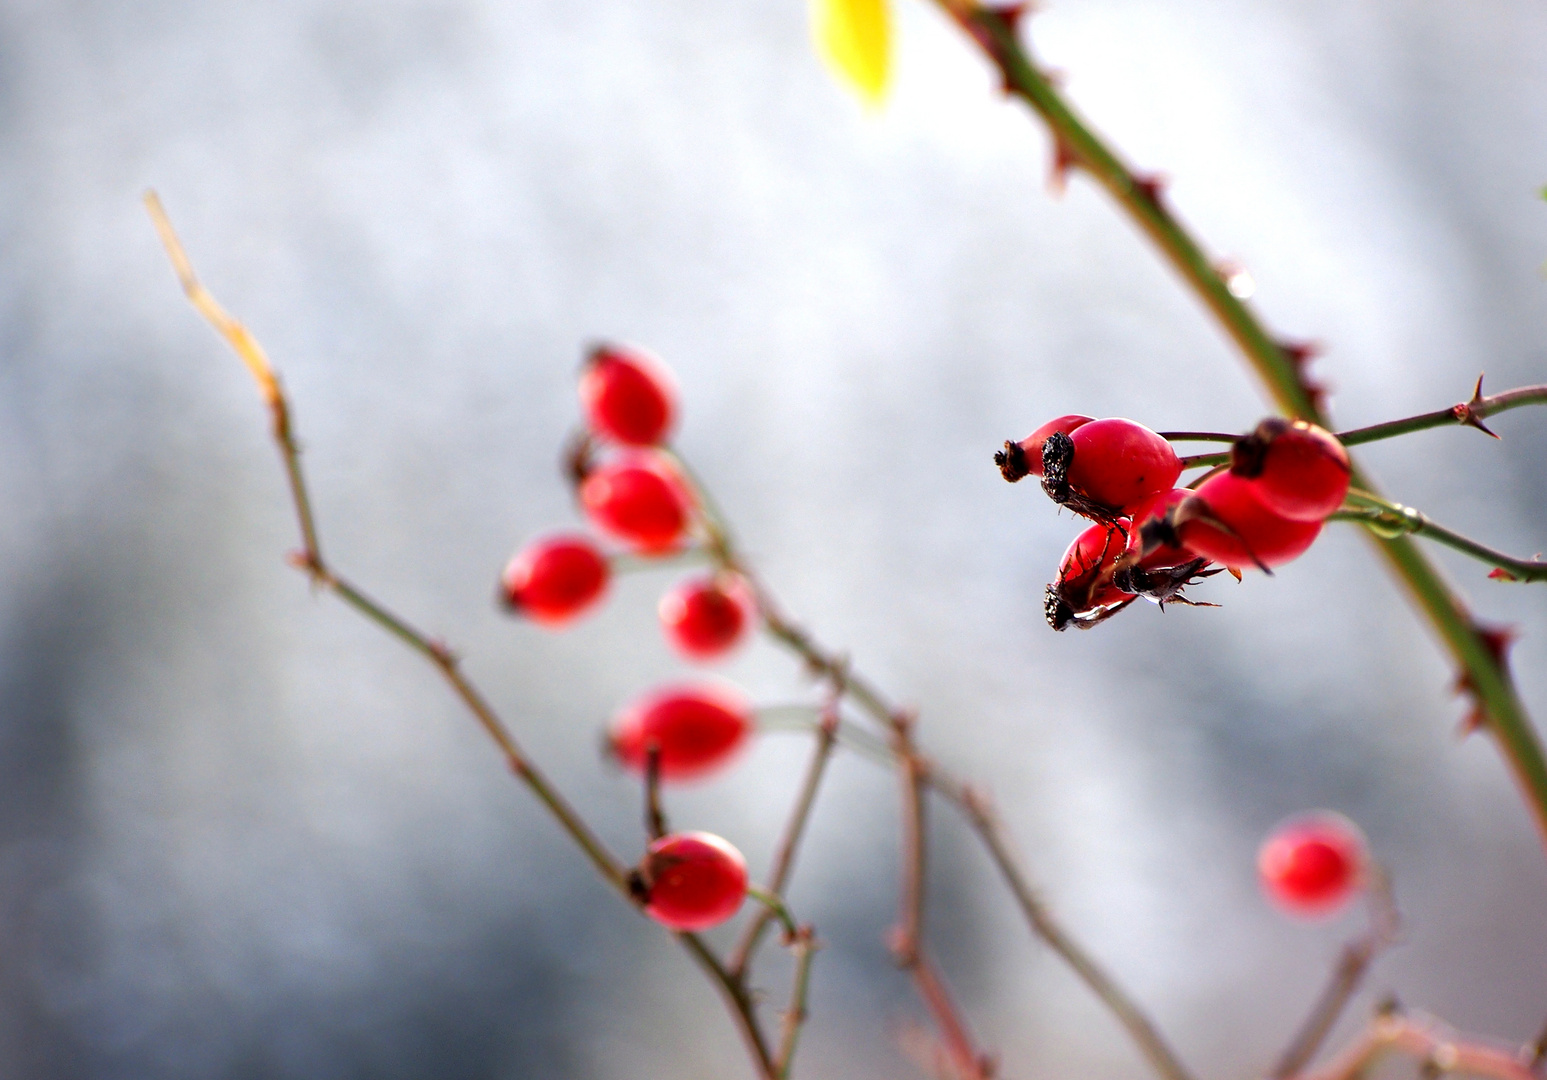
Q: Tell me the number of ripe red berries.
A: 13